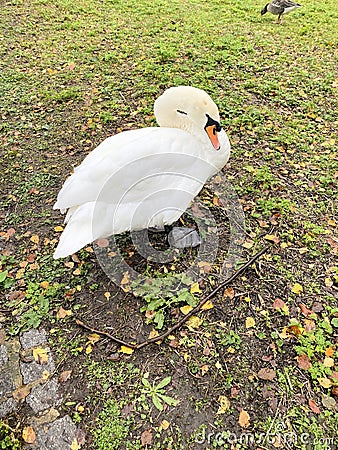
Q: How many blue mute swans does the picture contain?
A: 0